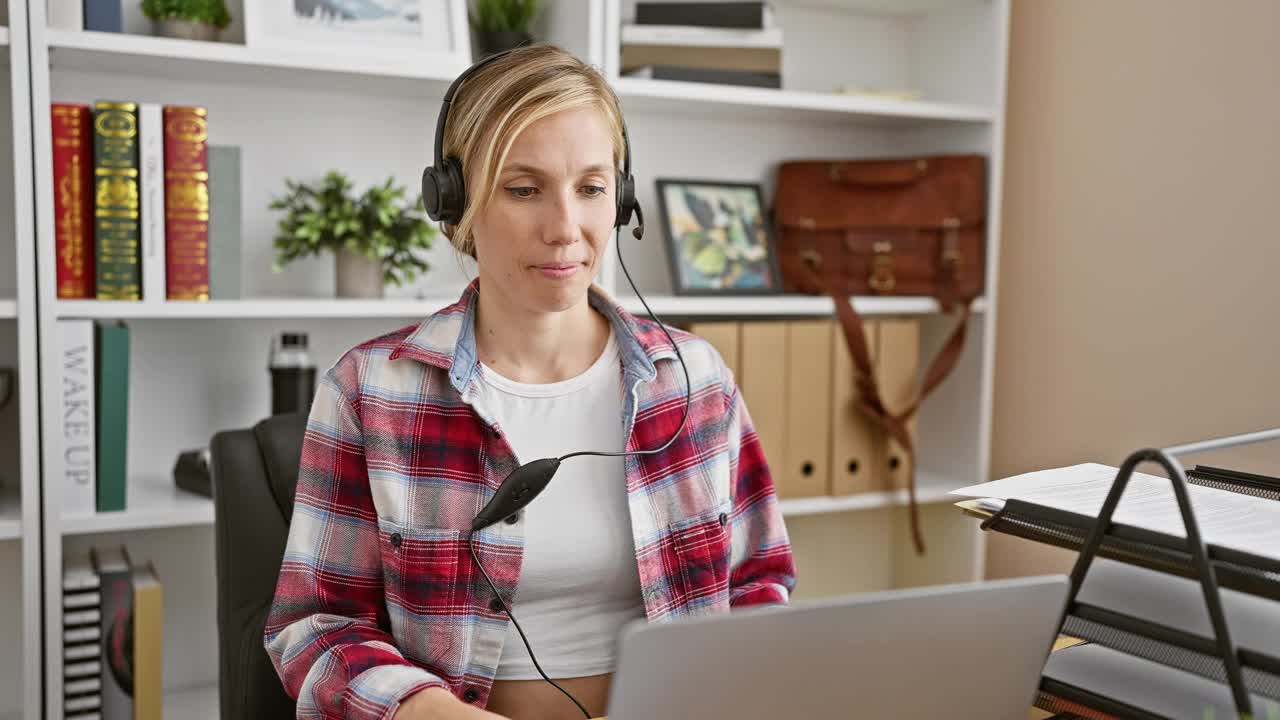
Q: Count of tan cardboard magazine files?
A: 5